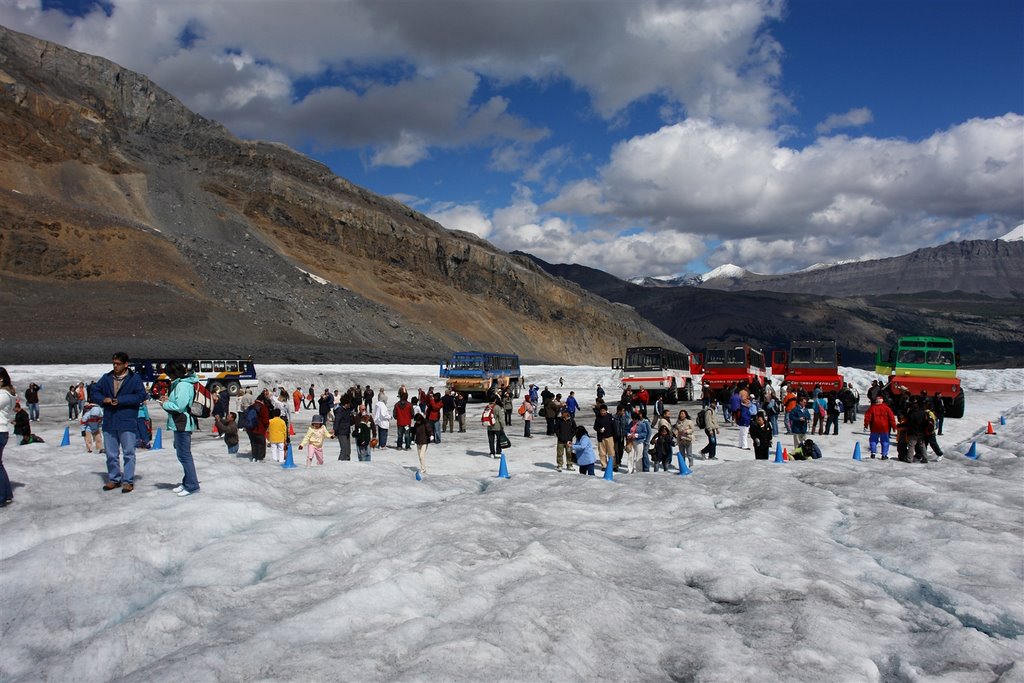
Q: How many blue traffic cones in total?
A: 11